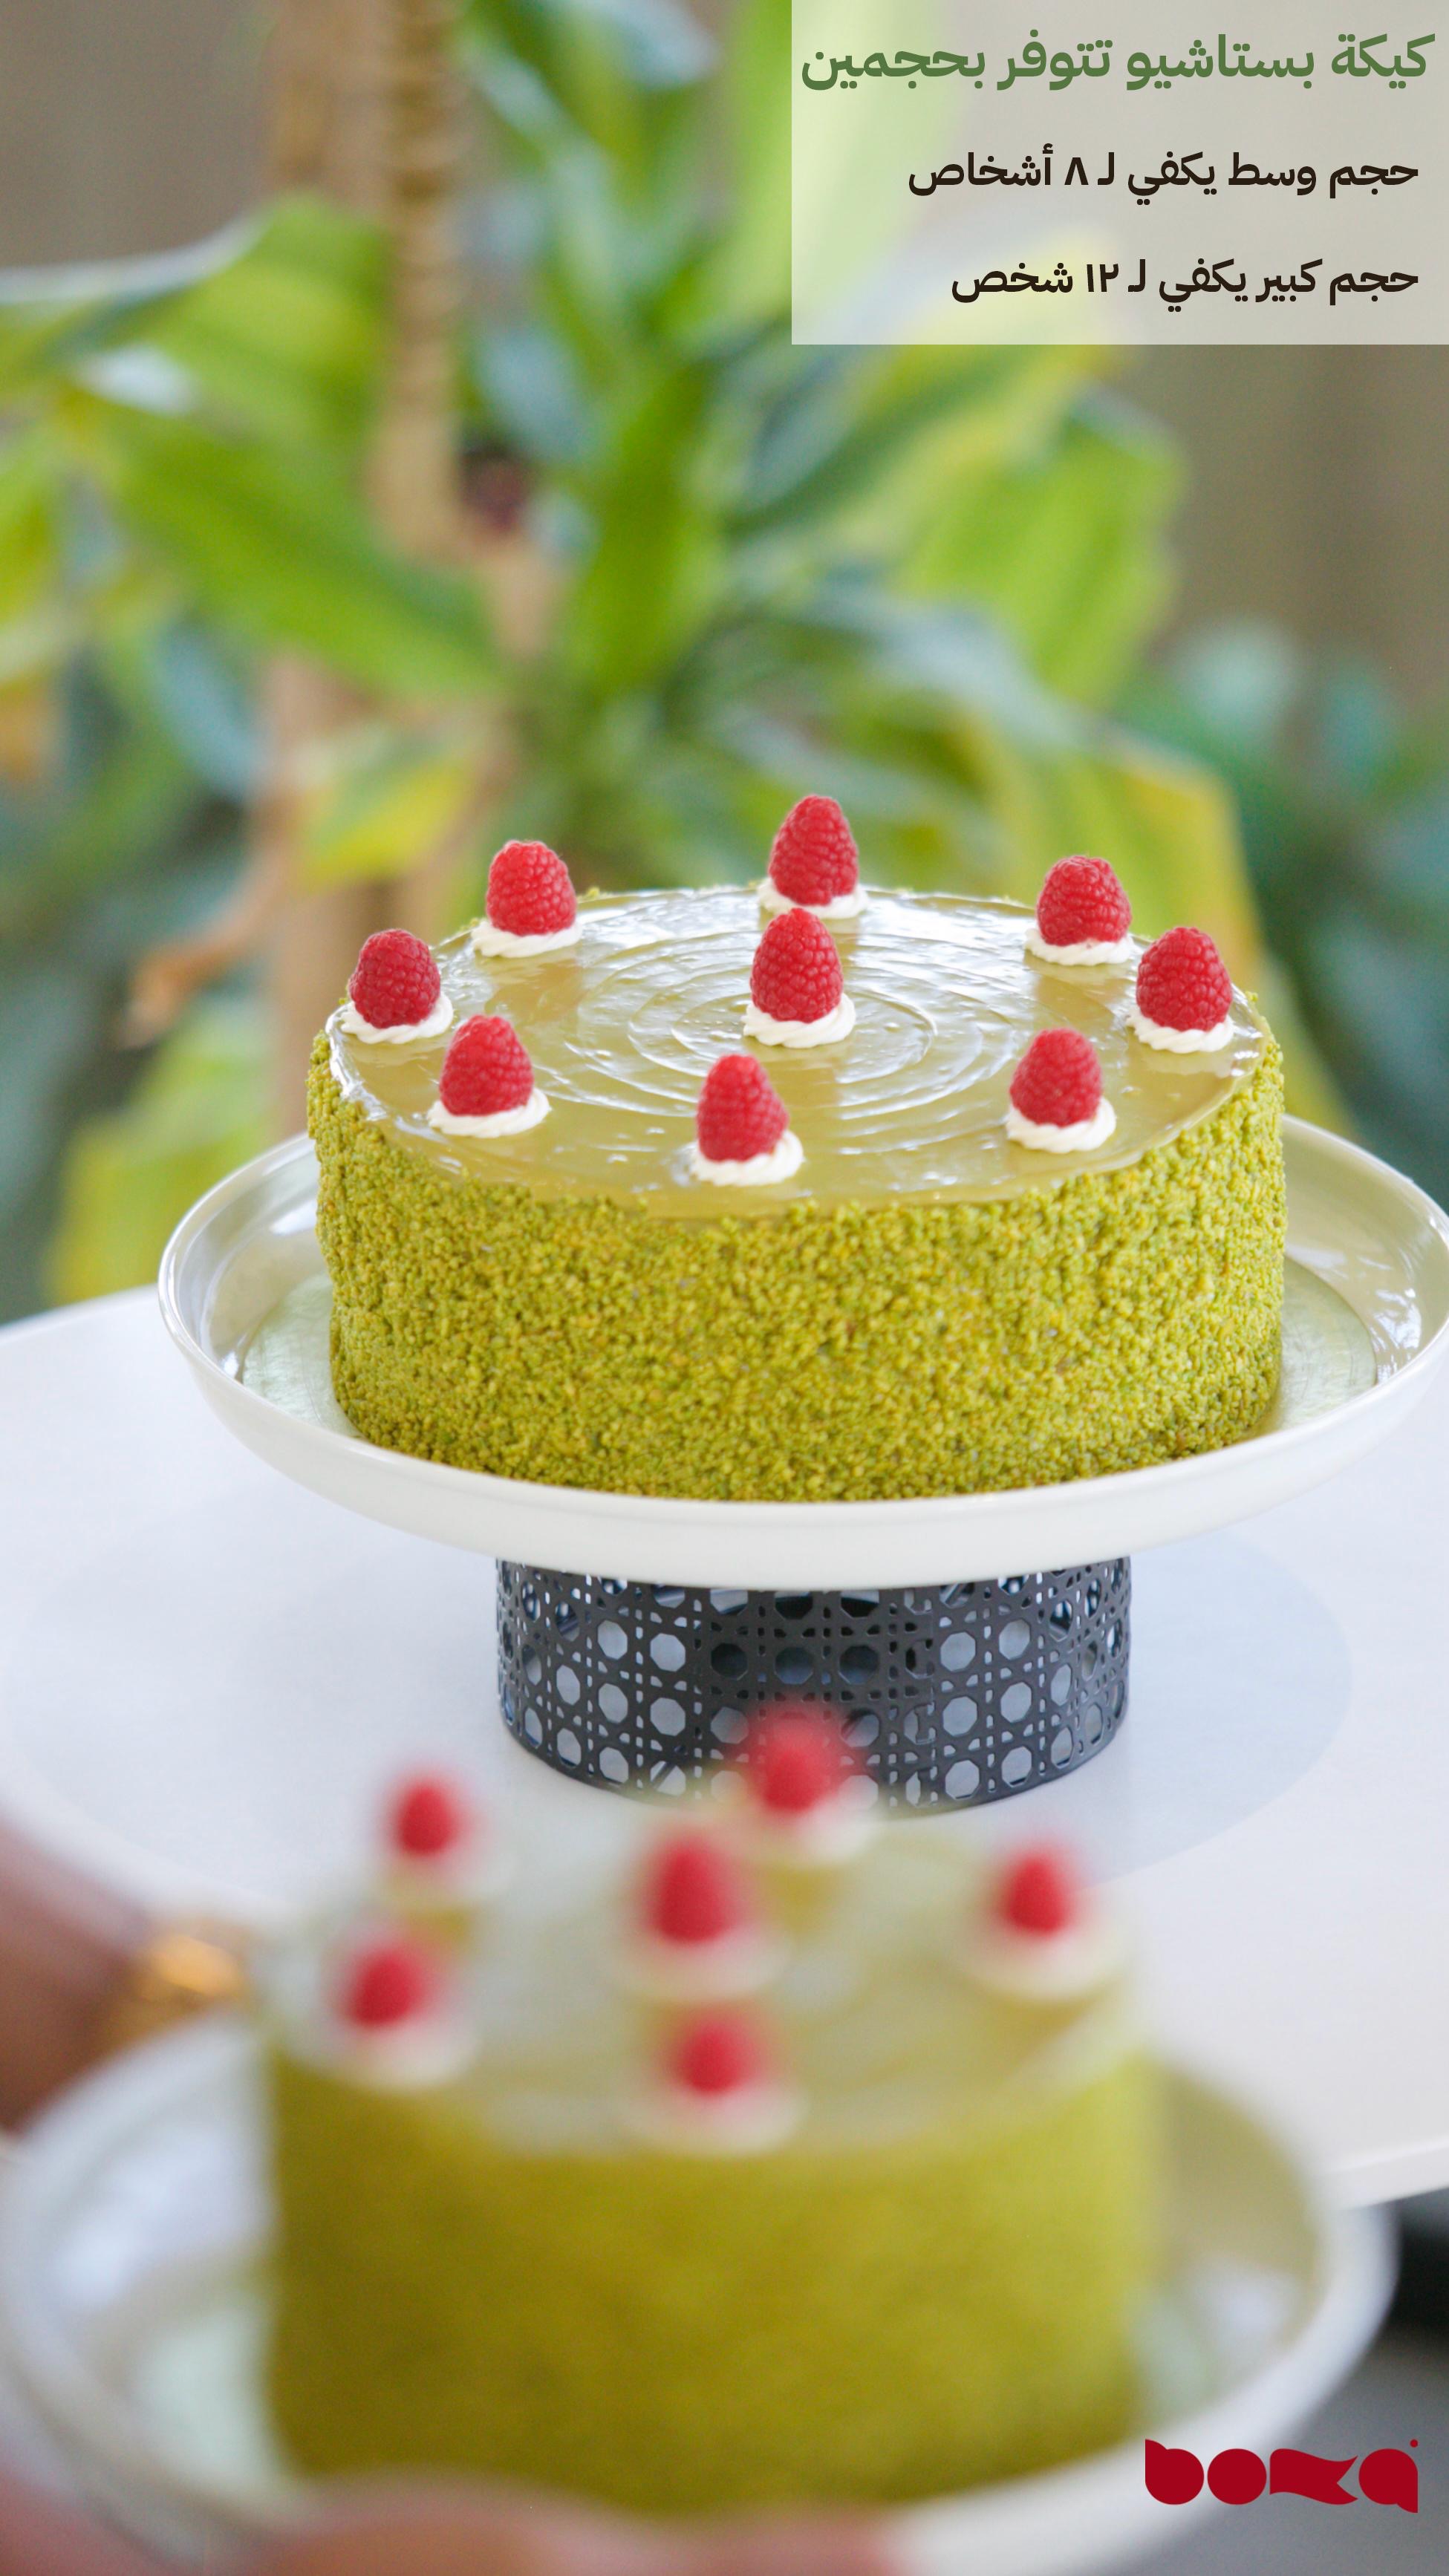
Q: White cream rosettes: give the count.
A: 15